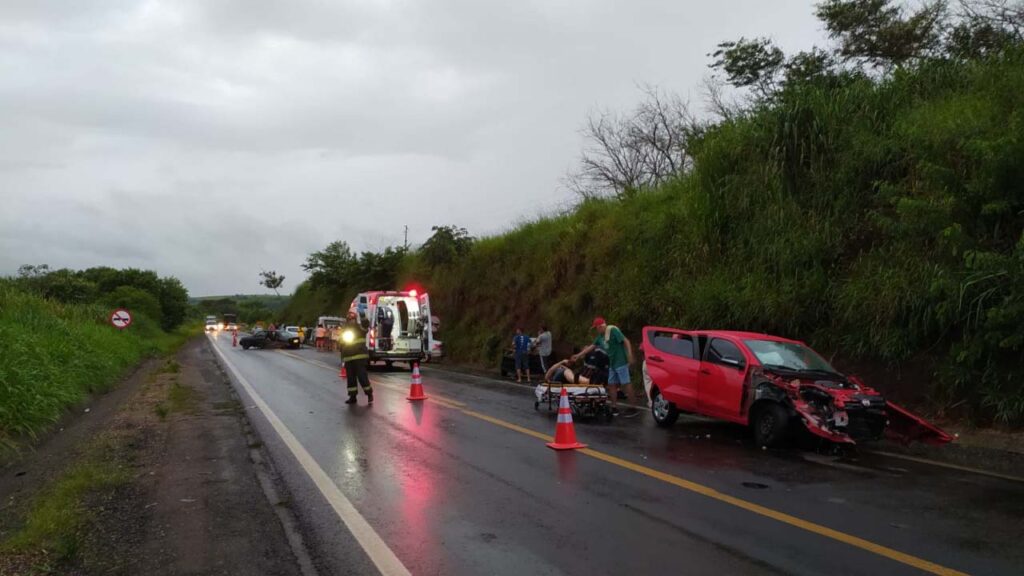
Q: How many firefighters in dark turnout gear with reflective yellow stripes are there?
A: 1